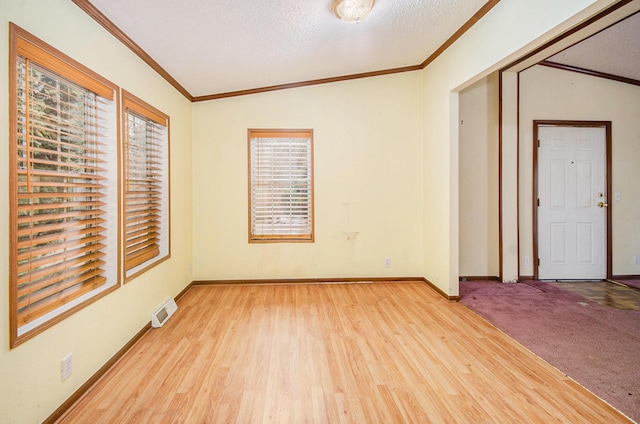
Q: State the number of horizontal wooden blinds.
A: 3